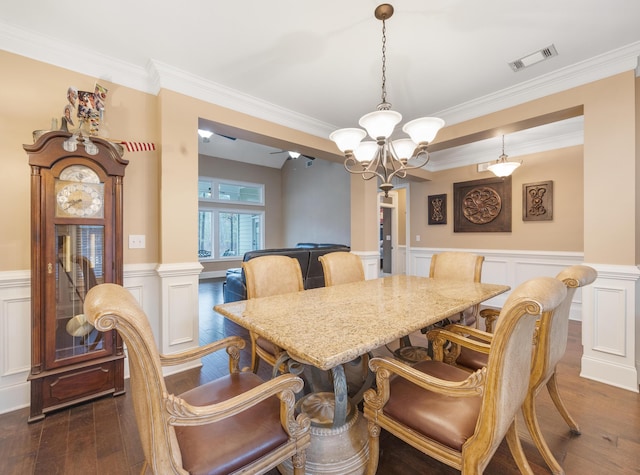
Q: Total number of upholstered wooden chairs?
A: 6